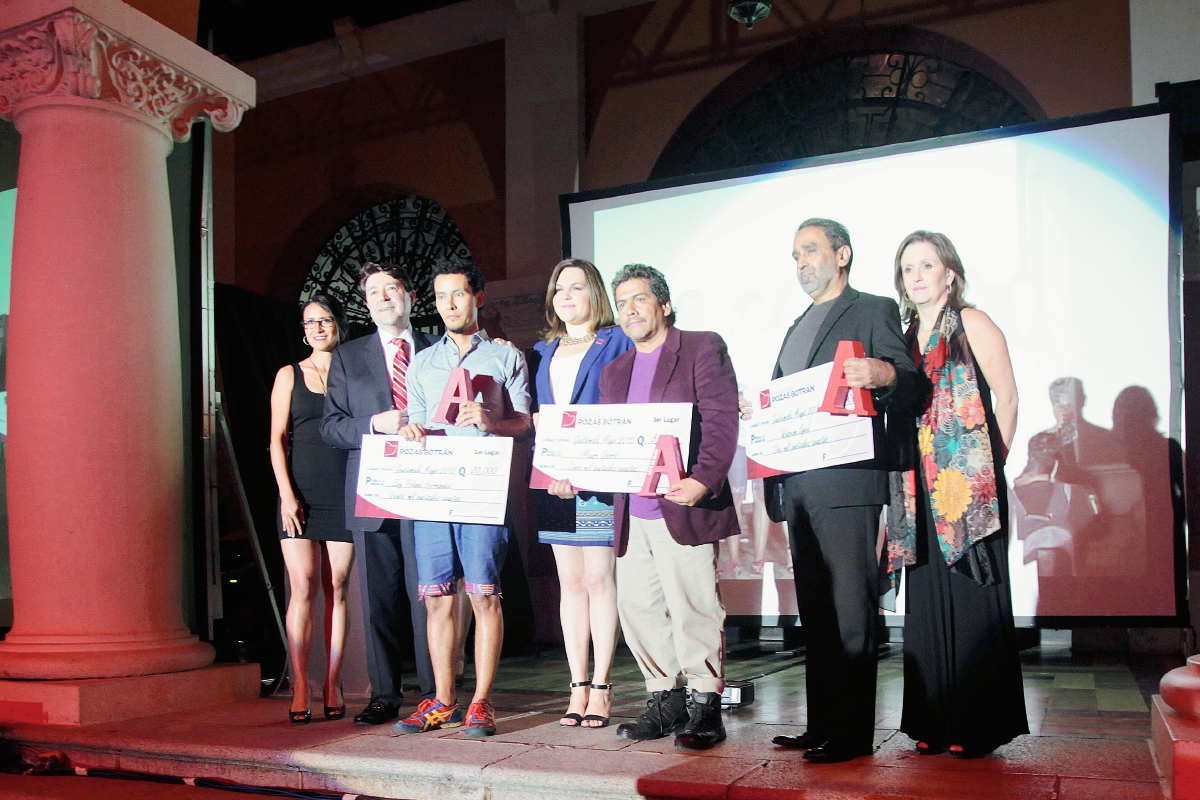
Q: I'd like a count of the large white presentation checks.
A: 3